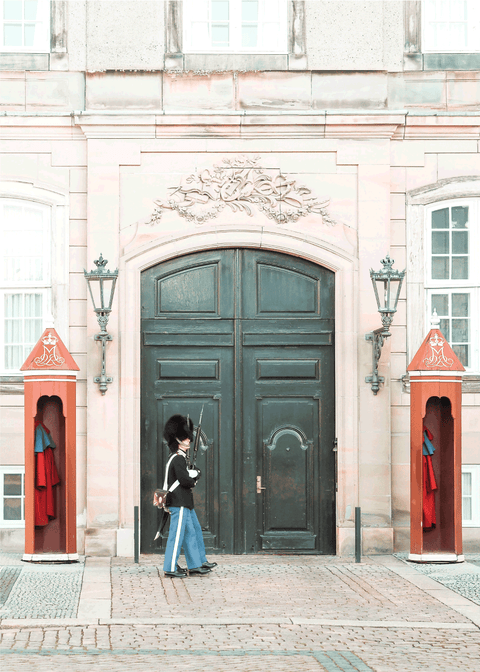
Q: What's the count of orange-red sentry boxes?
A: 2